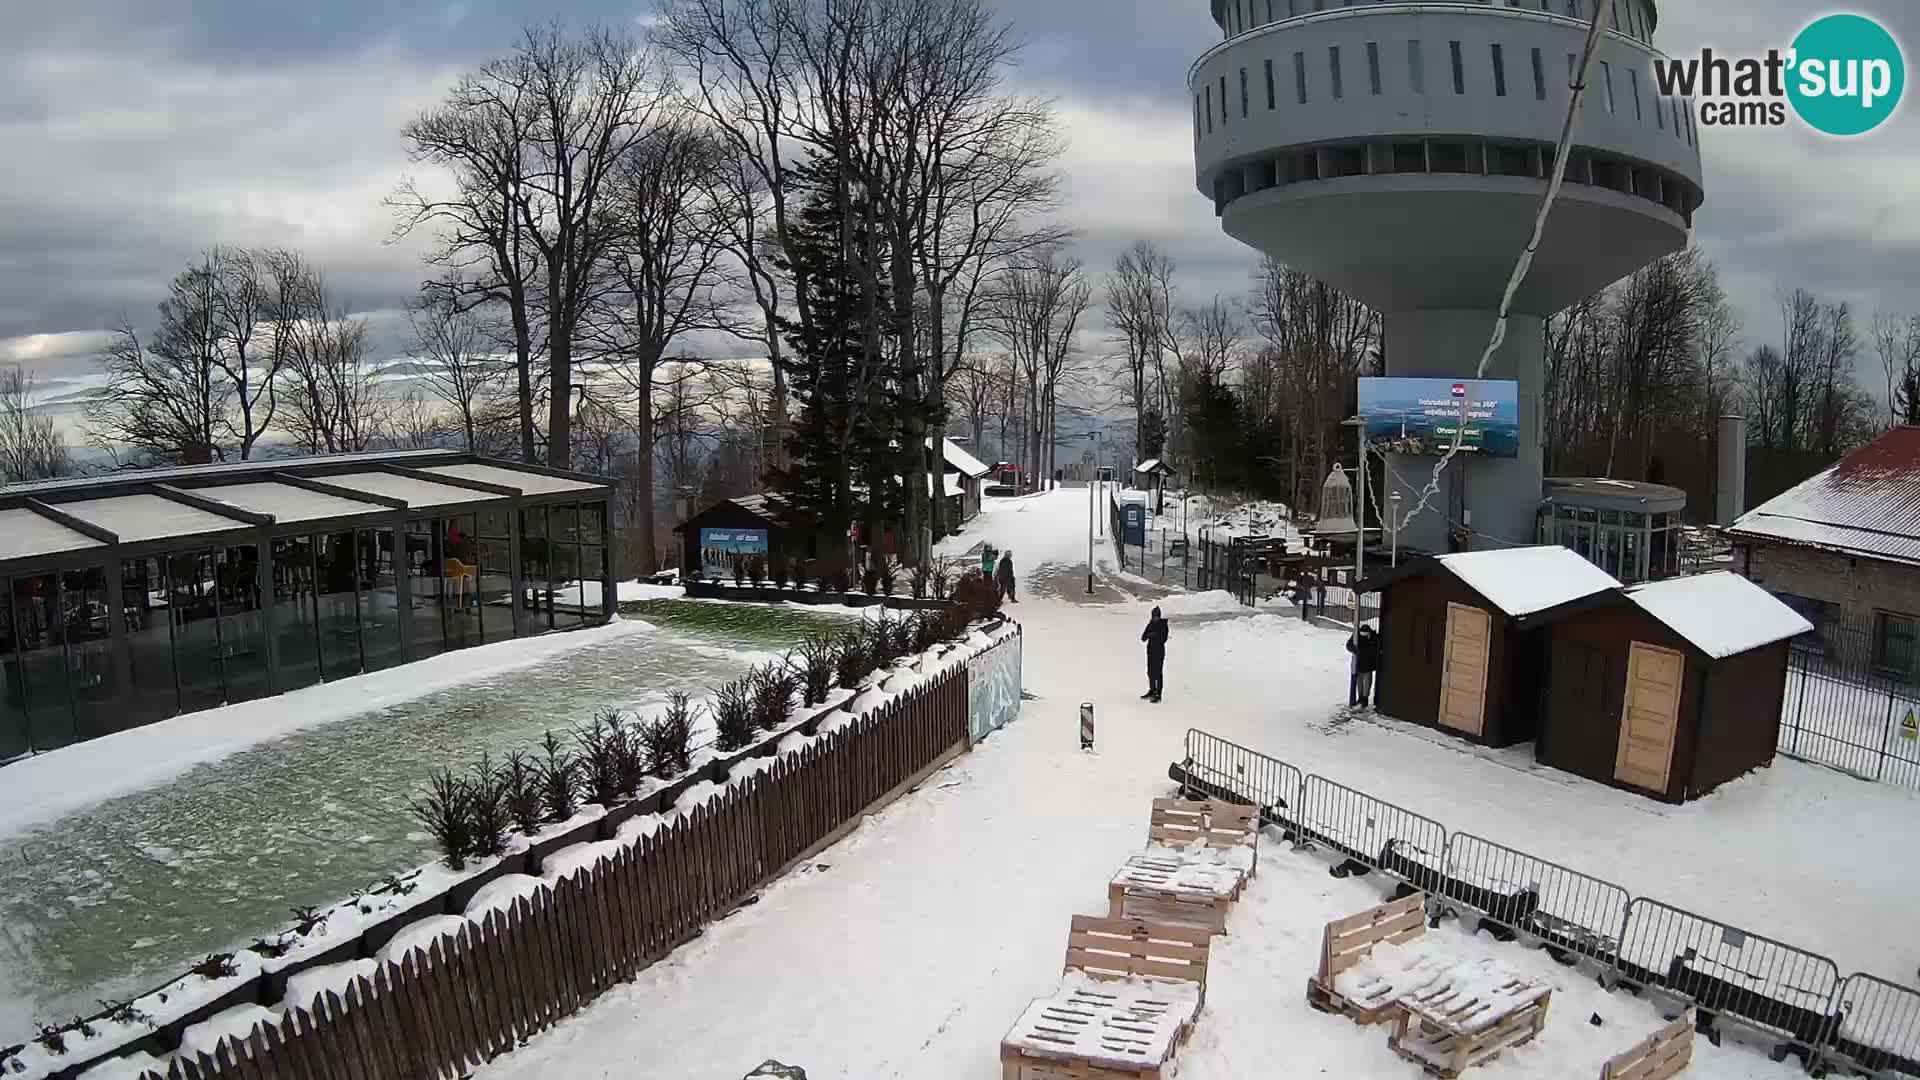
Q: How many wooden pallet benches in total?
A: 4